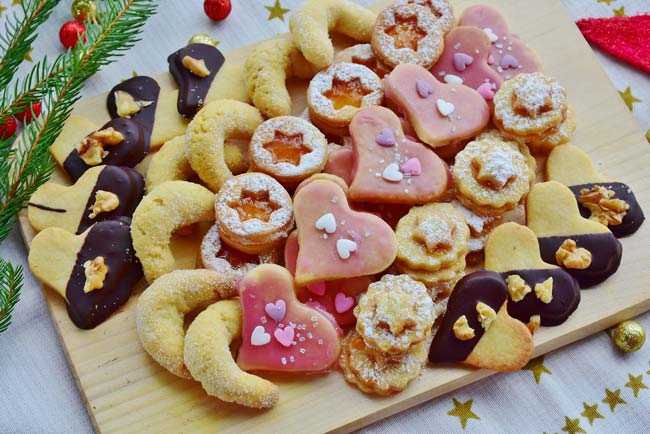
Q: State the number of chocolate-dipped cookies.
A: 9